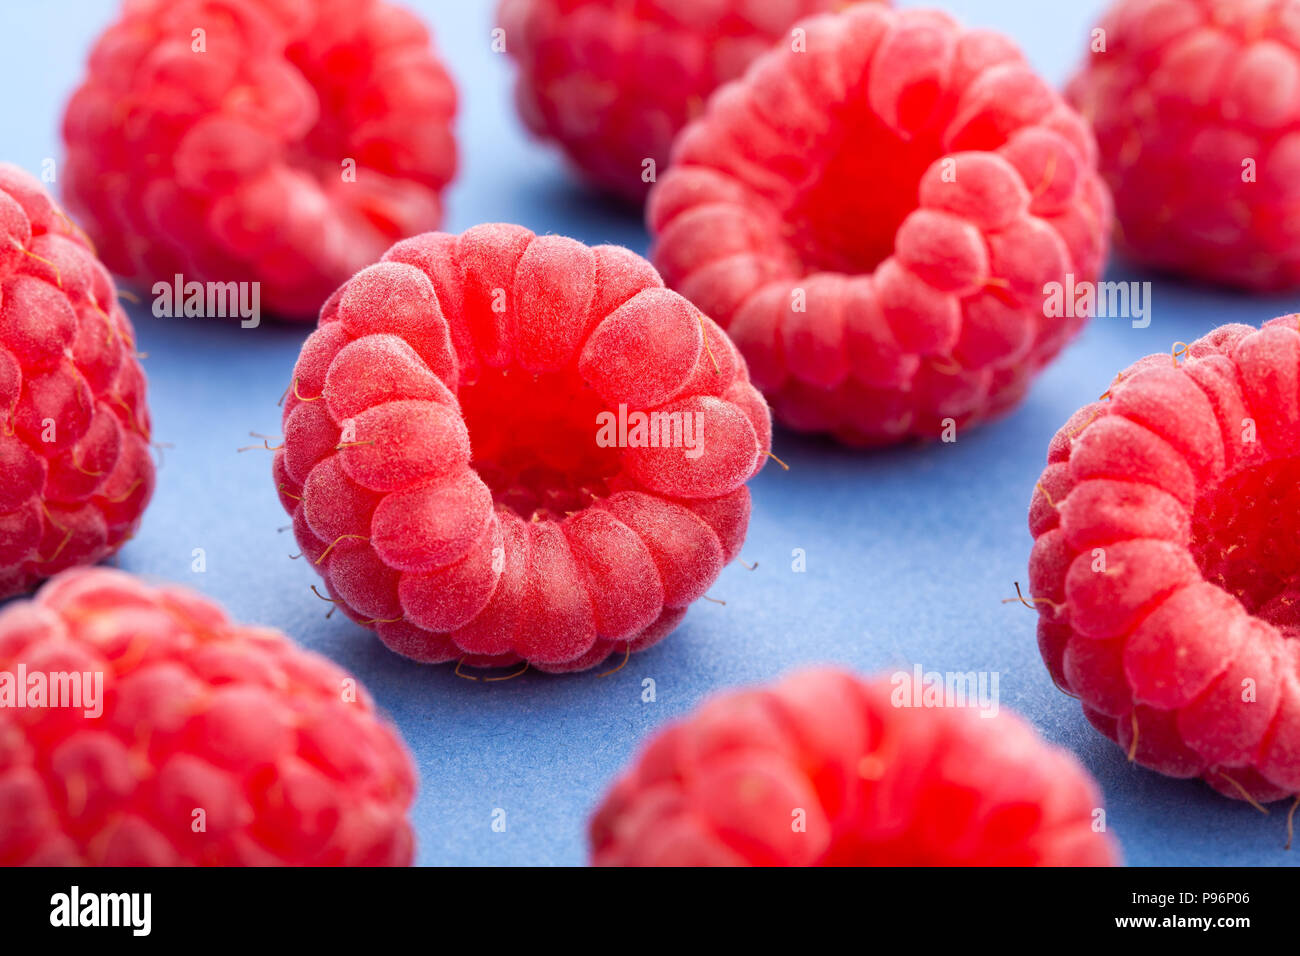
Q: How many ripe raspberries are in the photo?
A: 9